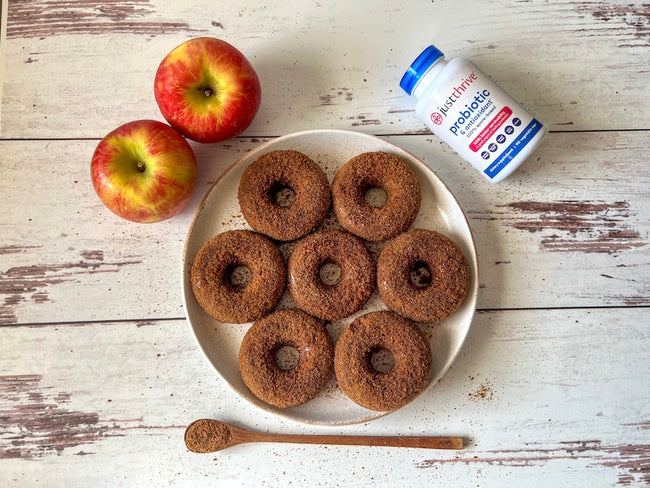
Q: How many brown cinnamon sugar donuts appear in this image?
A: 7